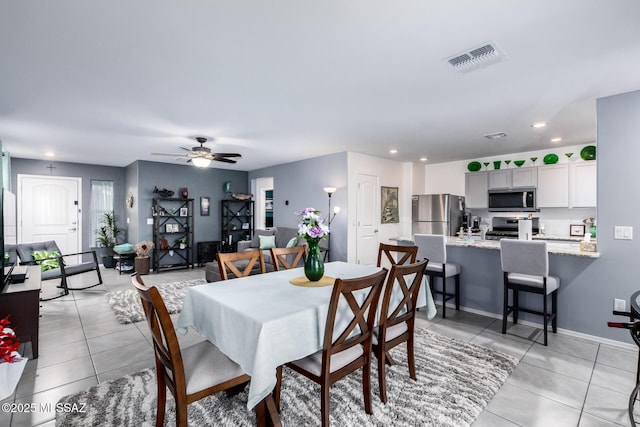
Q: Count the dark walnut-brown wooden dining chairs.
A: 6